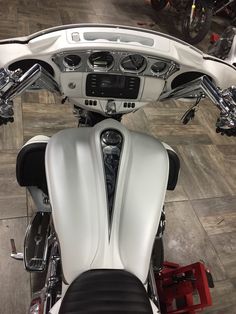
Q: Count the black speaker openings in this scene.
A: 2